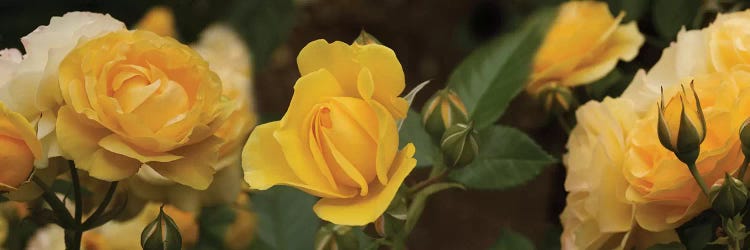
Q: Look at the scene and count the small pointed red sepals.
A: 0